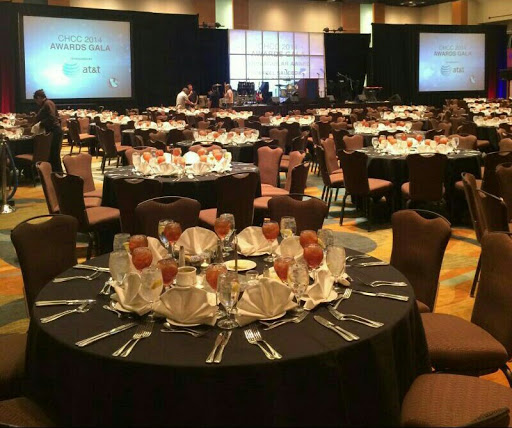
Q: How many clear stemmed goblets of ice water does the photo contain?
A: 10